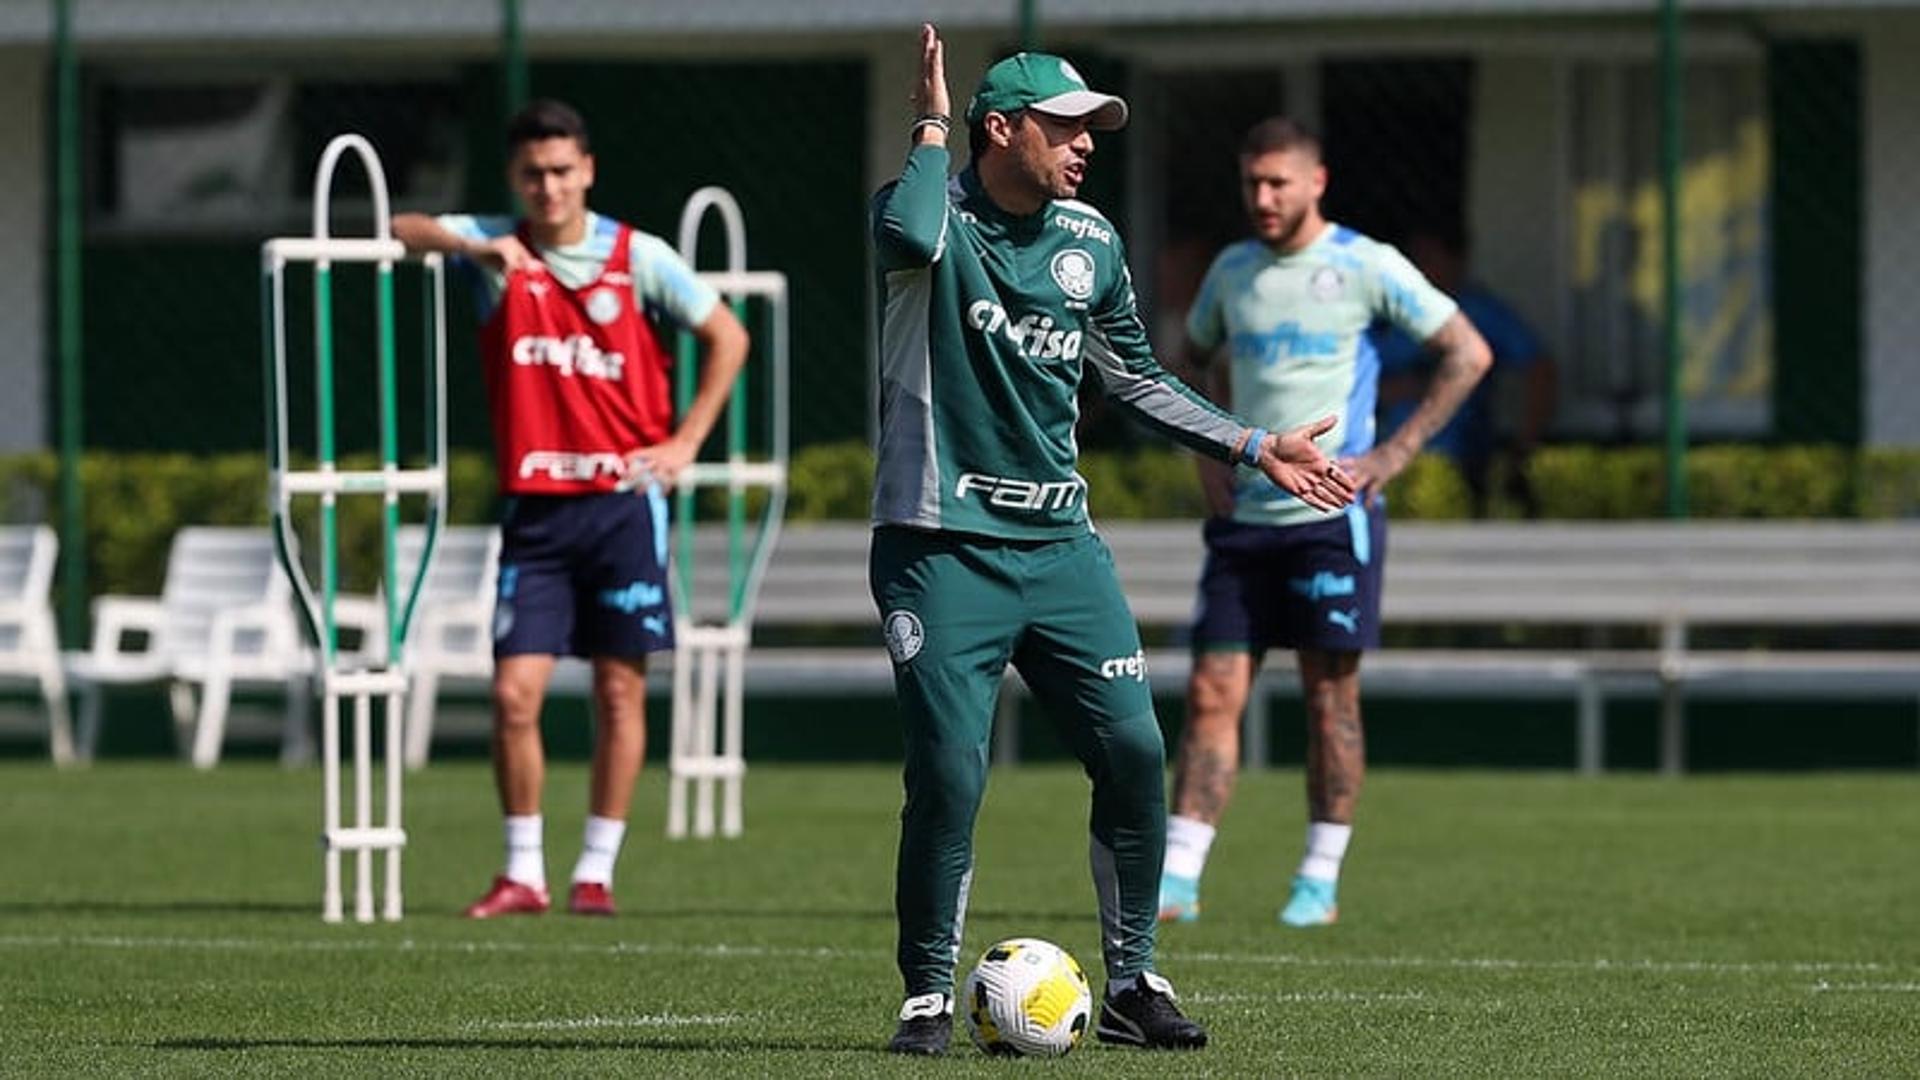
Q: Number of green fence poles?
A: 4